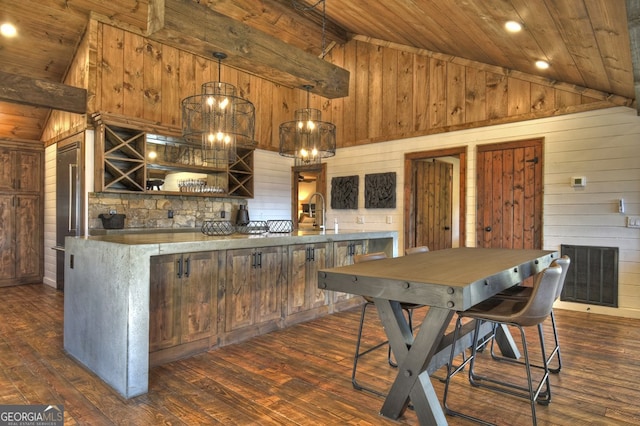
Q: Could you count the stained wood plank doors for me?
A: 2